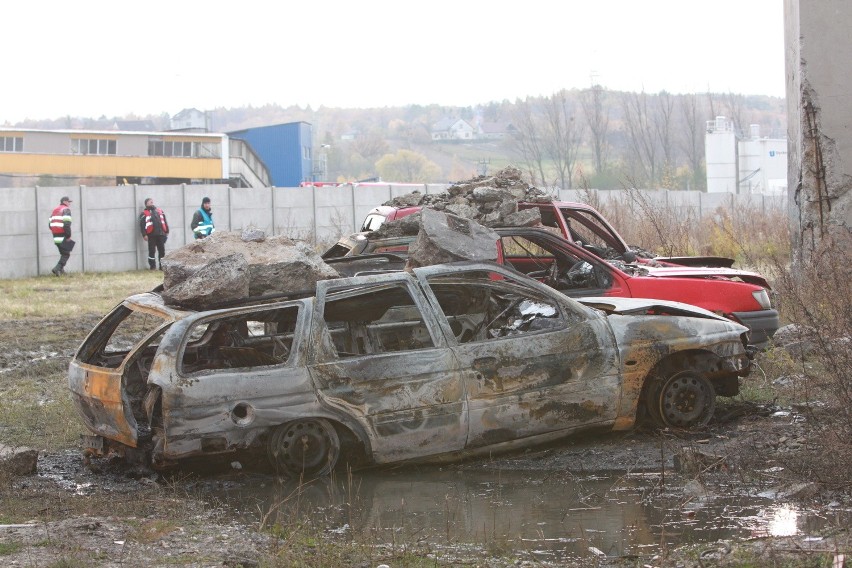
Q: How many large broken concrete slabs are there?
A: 2